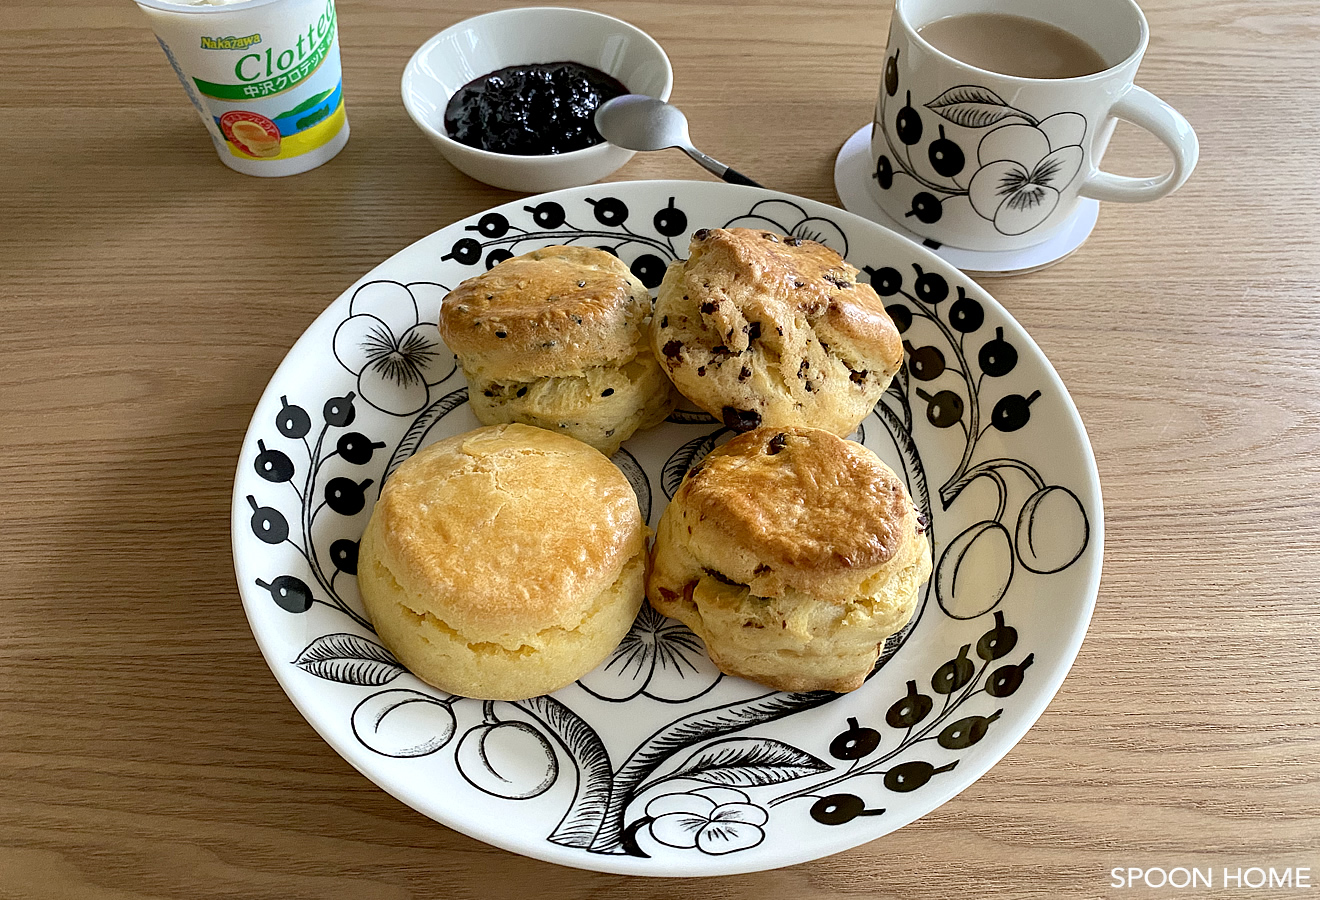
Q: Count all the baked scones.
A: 4